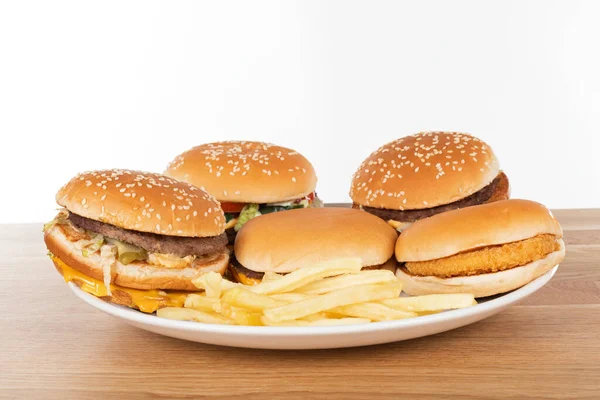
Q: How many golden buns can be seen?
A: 5